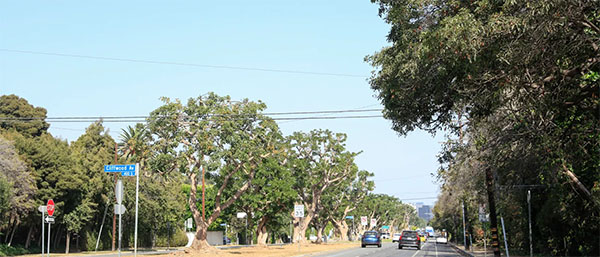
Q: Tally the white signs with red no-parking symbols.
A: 2